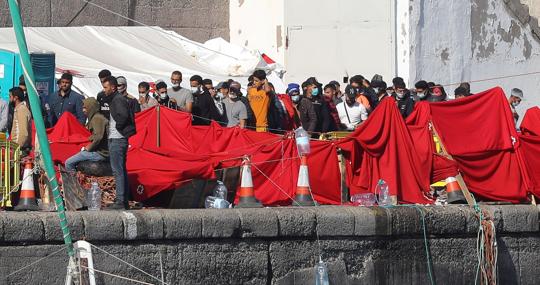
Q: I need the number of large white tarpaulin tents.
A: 1